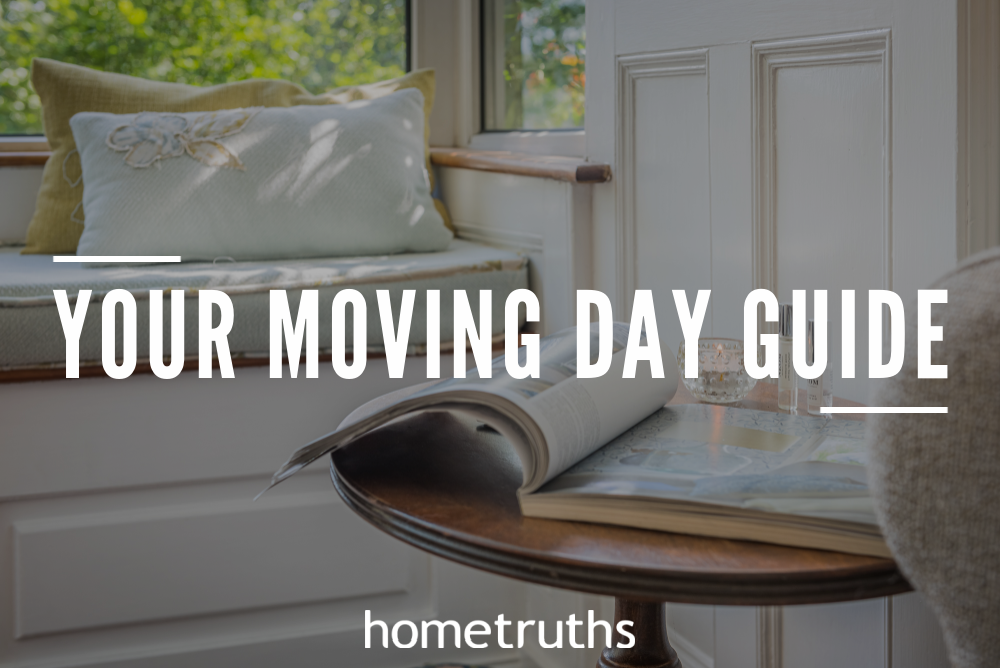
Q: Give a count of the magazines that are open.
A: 1